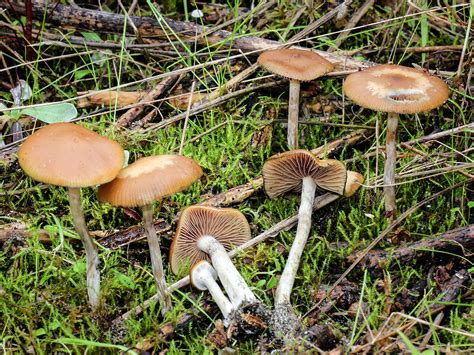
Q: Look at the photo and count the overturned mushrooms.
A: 3